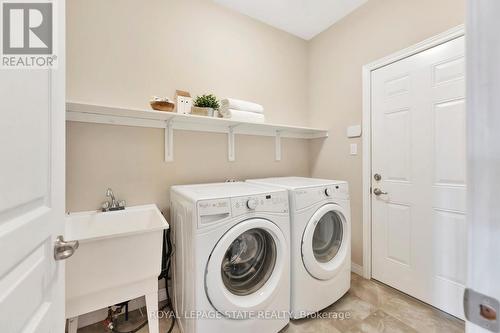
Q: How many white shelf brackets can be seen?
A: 3